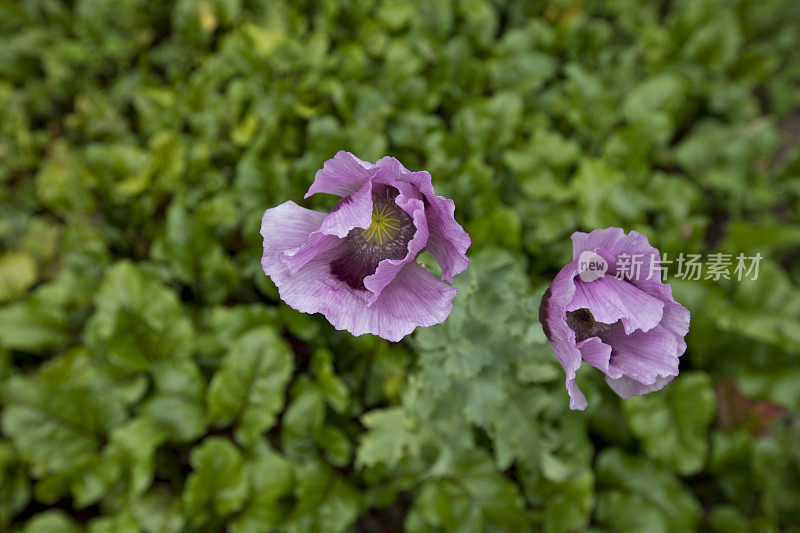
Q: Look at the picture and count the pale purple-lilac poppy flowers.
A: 2